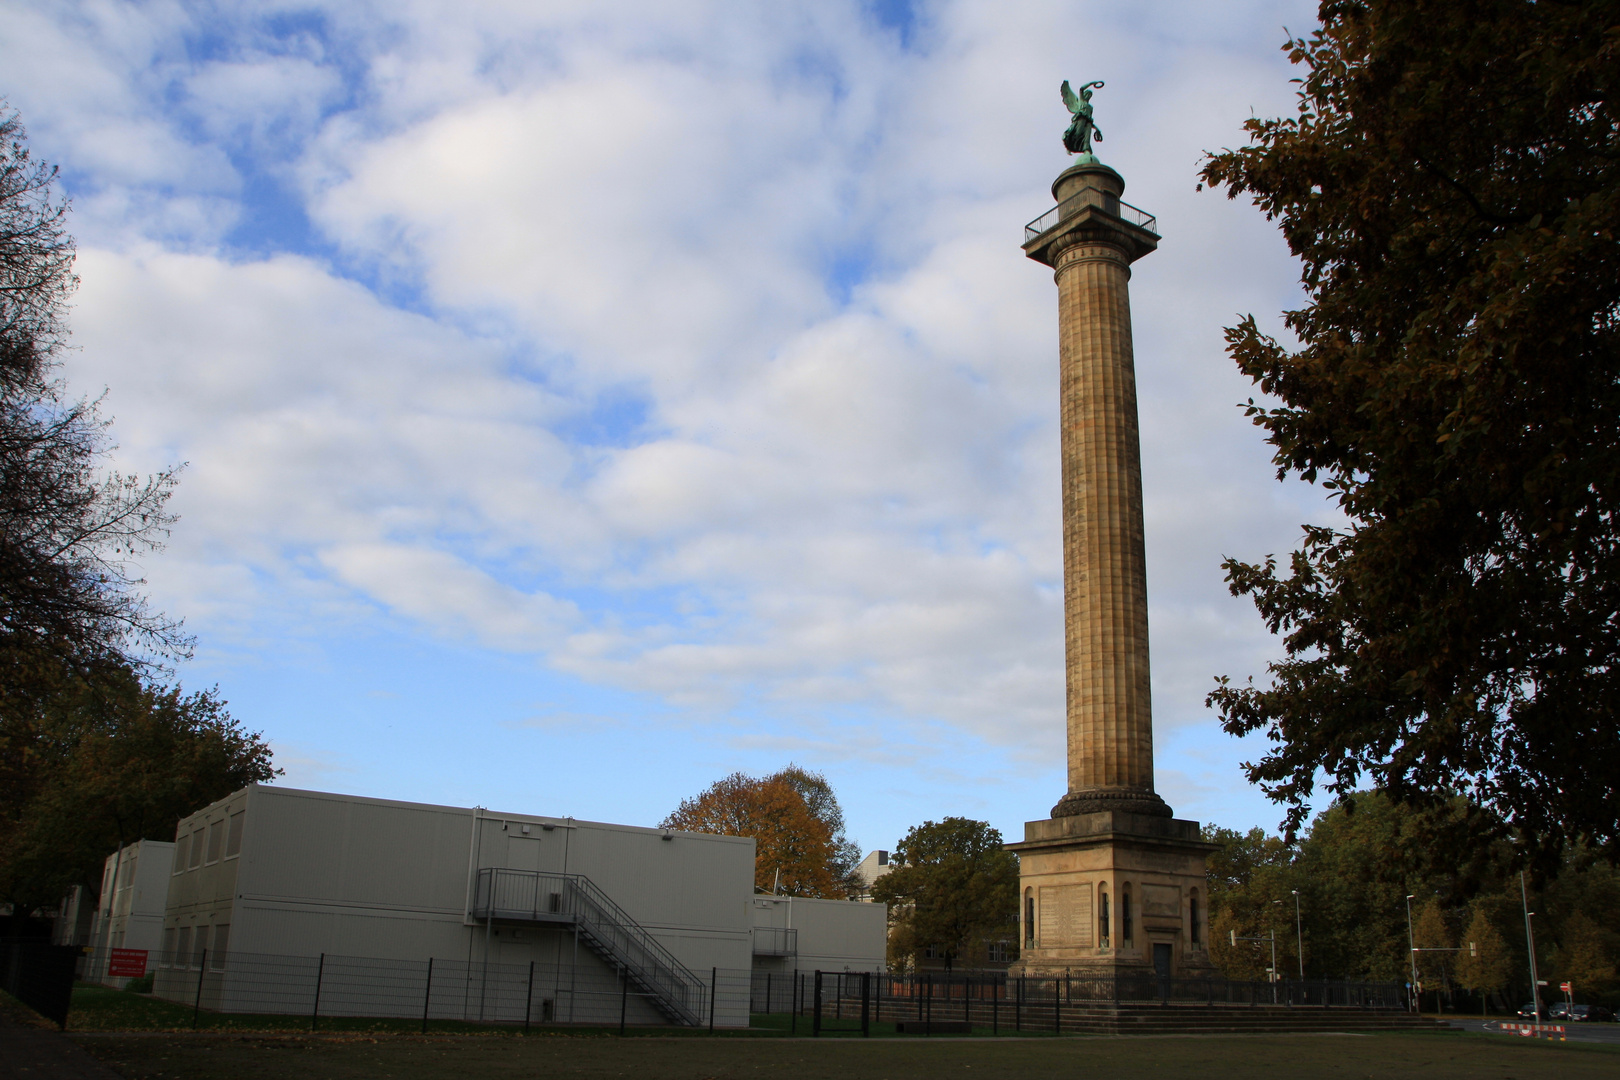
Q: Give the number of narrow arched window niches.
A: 4